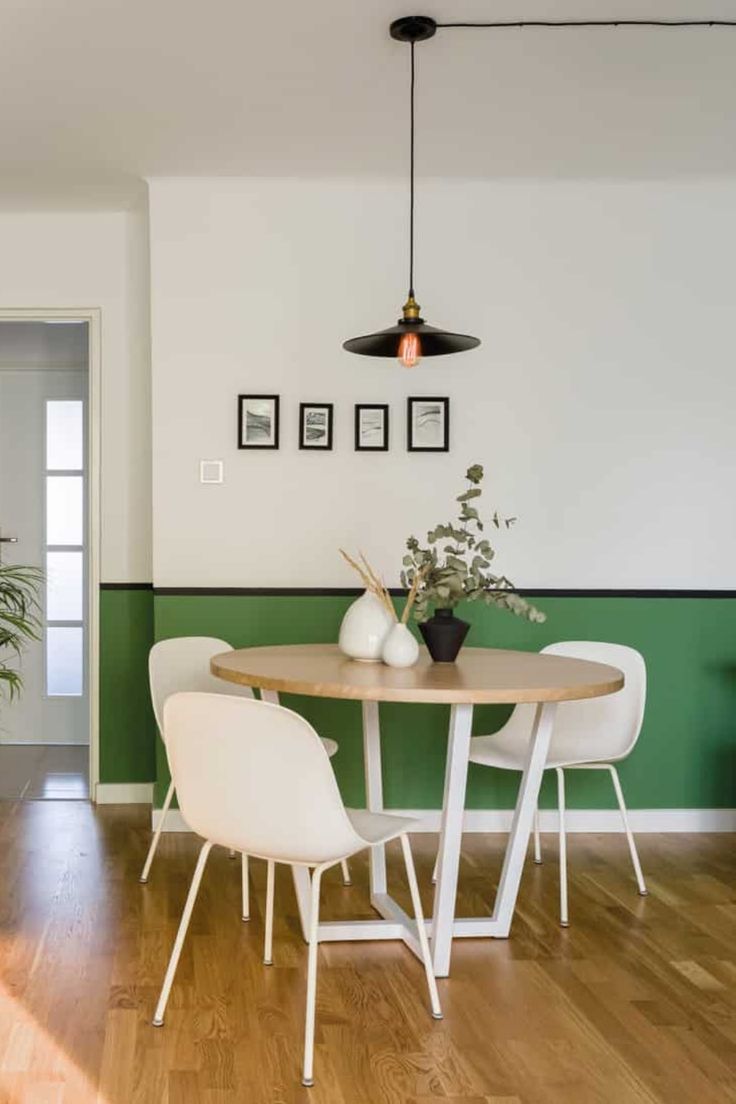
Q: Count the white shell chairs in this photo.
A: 3